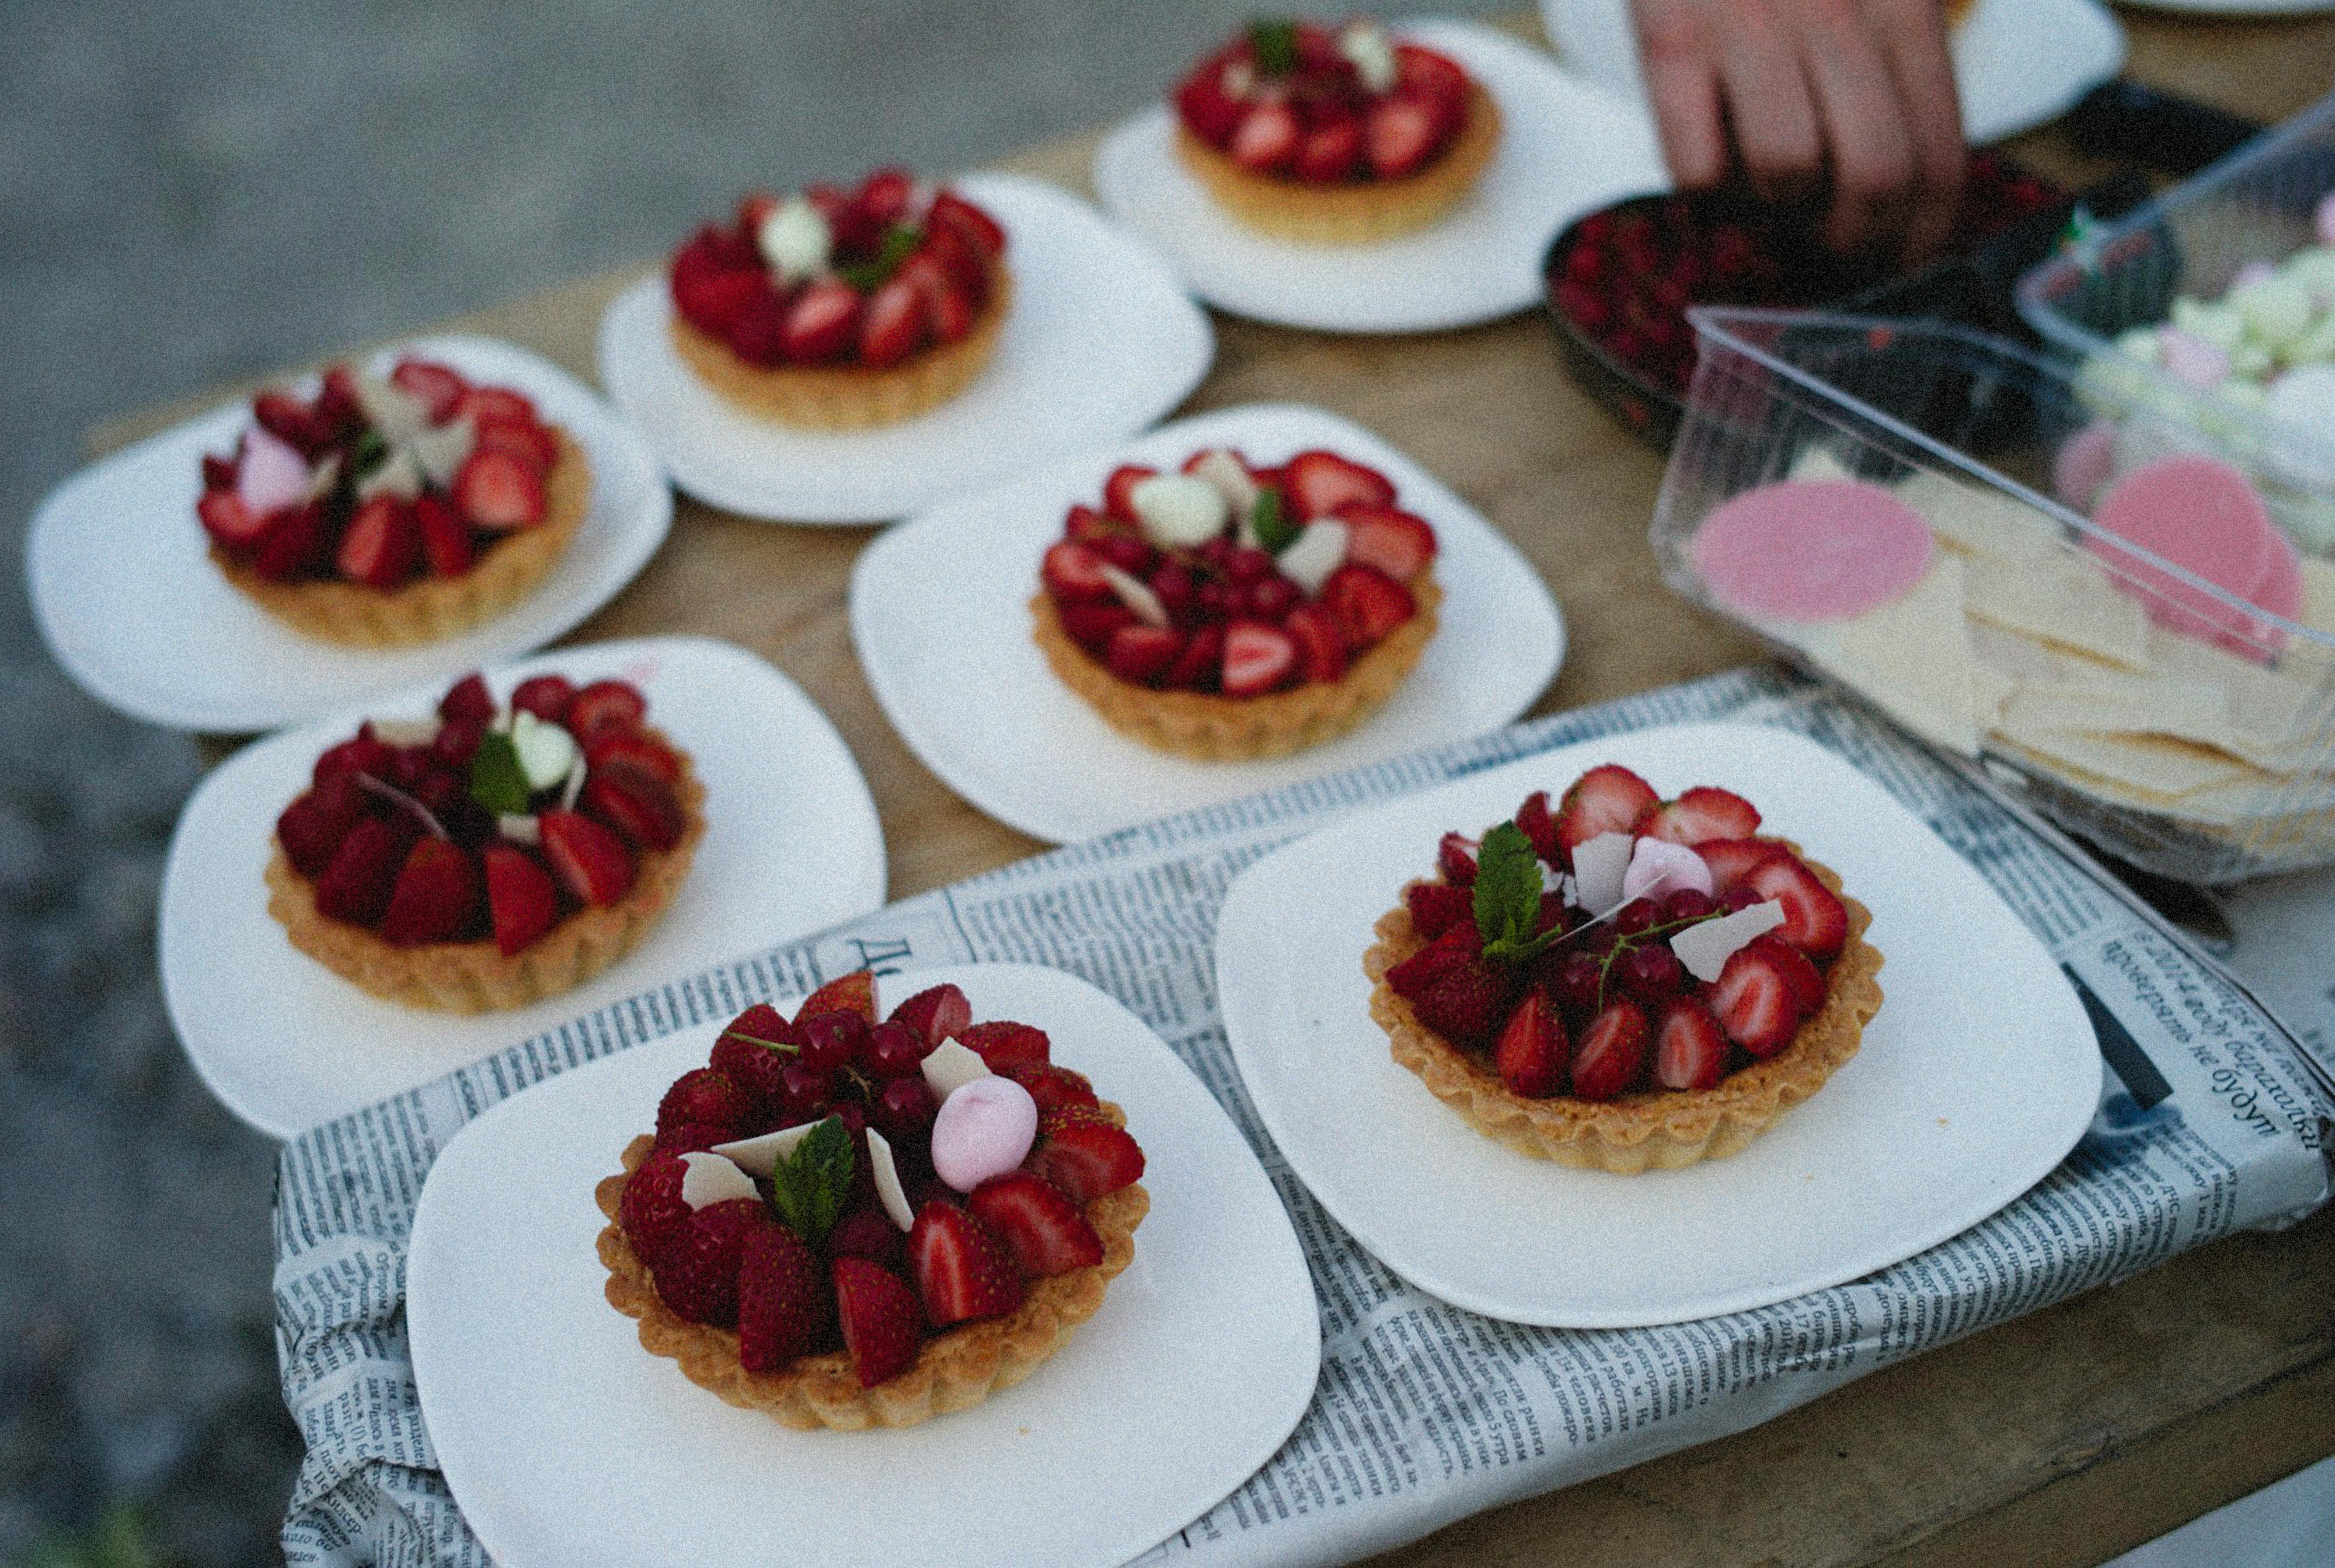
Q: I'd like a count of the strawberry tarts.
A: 7